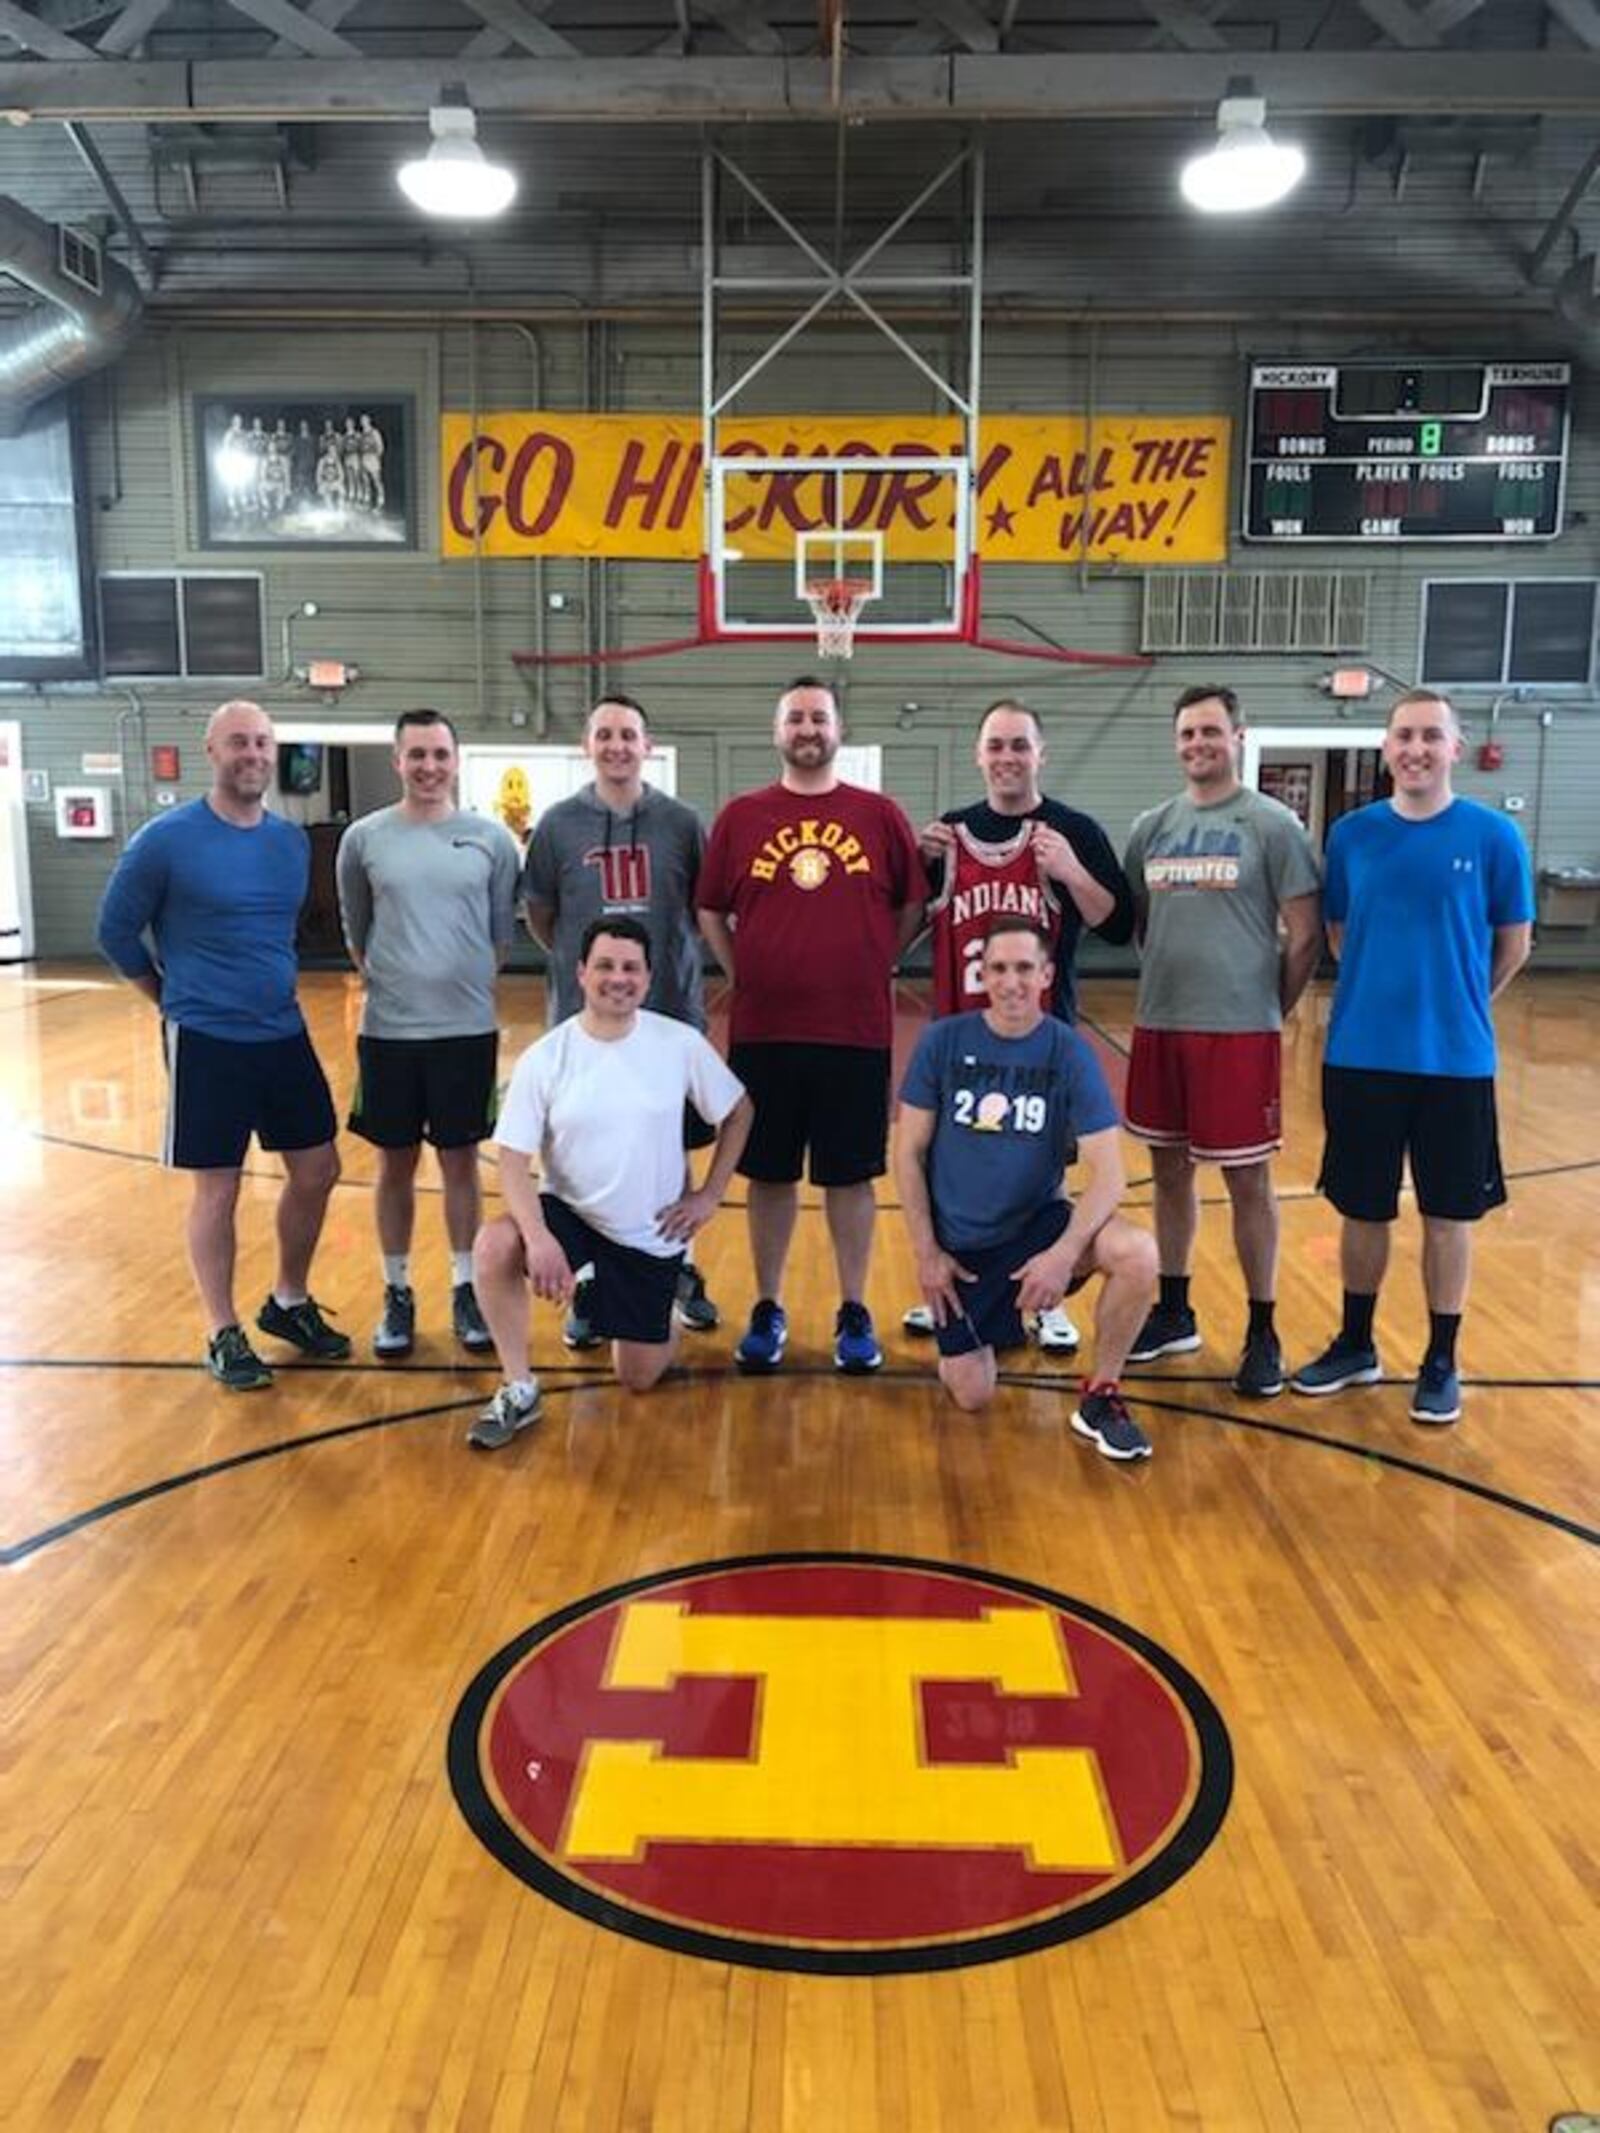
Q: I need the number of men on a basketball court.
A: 9